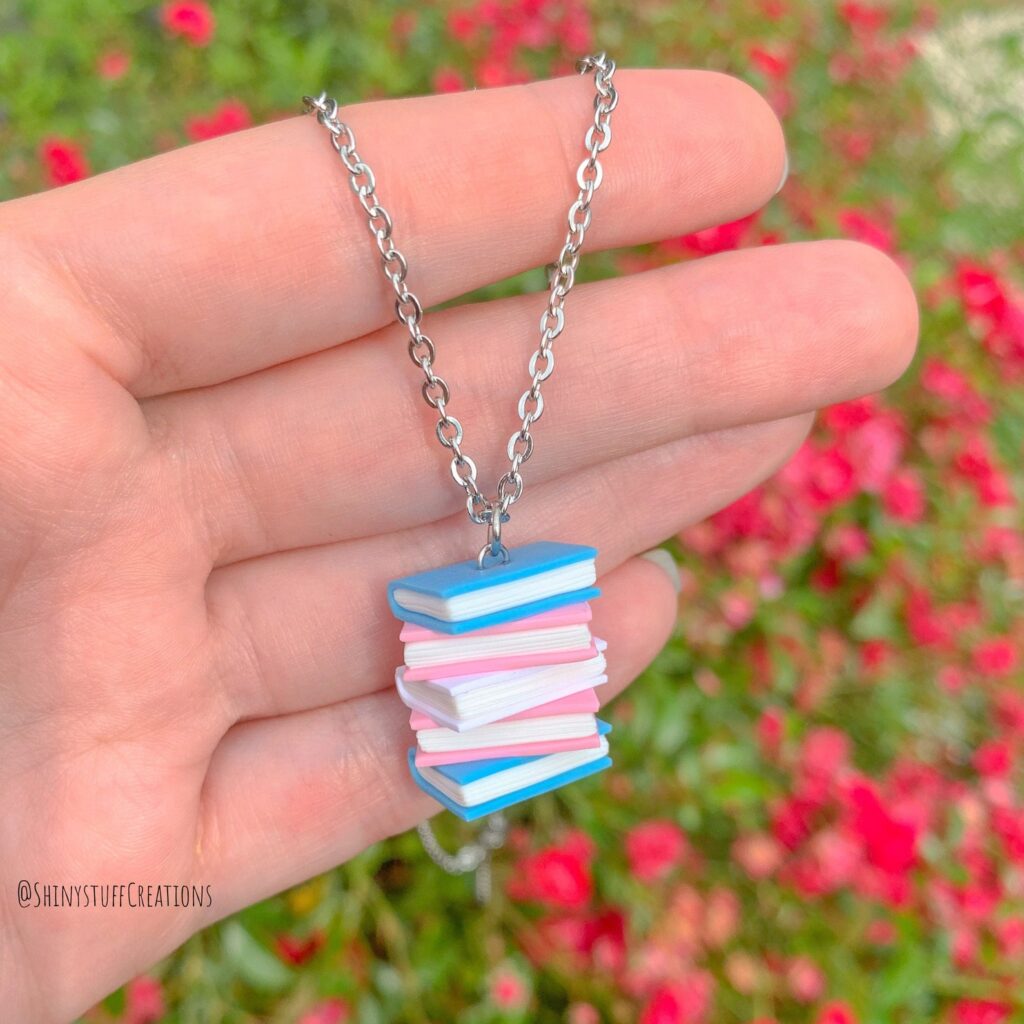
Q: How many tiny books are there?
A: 5